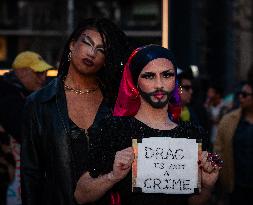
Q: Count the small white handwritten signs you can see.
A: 1